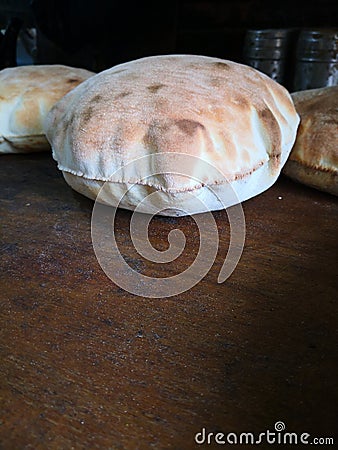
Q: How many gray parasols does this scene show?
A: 0